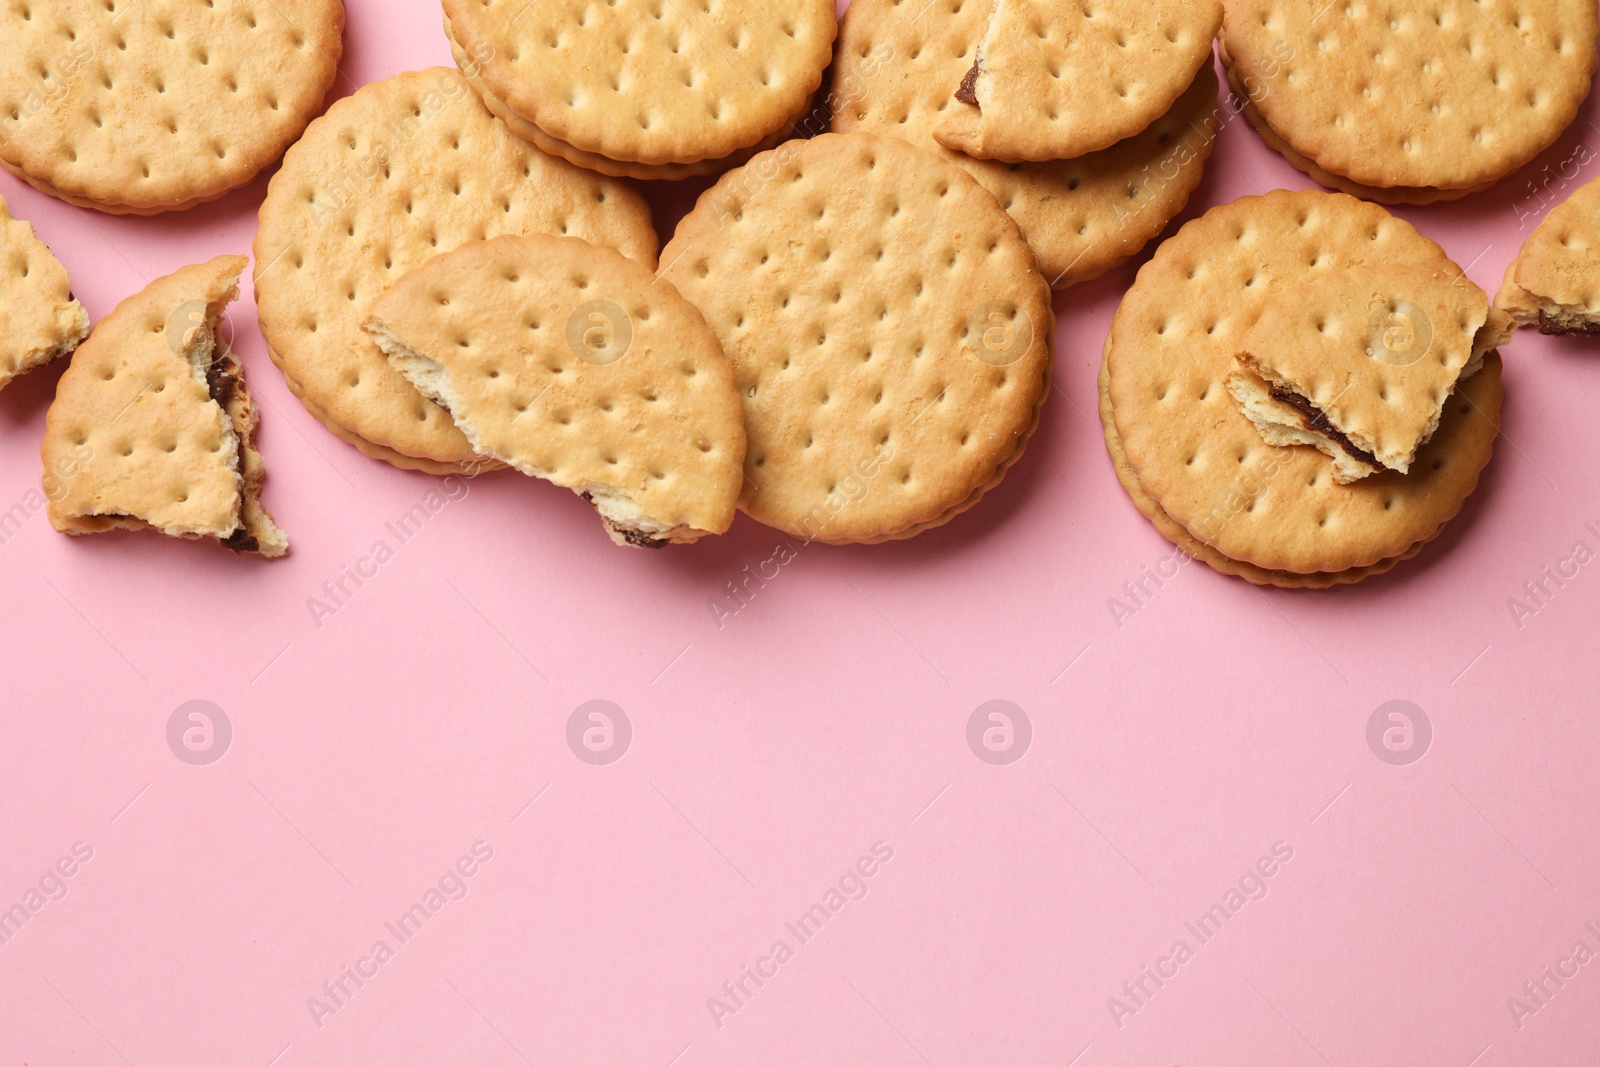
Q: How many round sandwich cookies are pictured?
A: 7